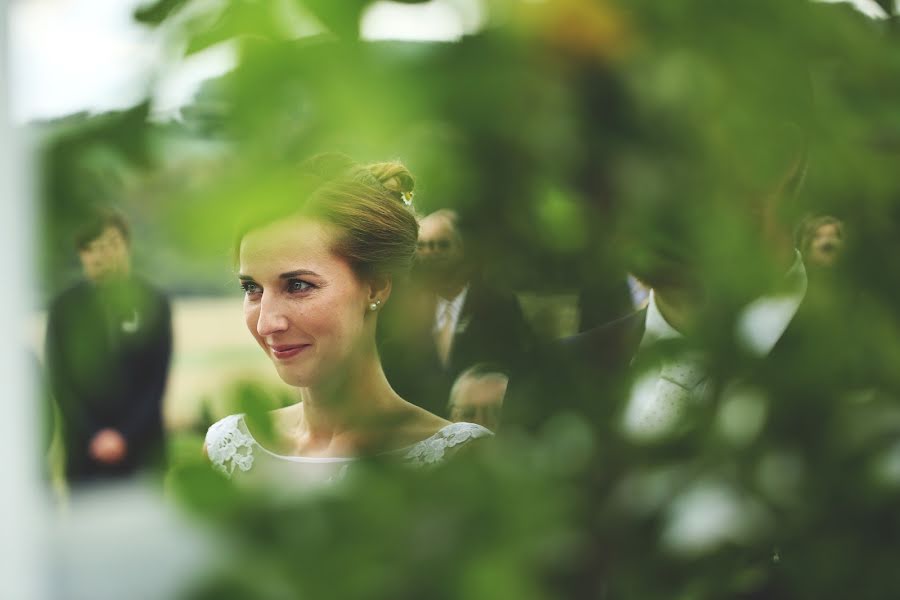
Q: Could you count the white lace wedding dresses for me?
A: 1